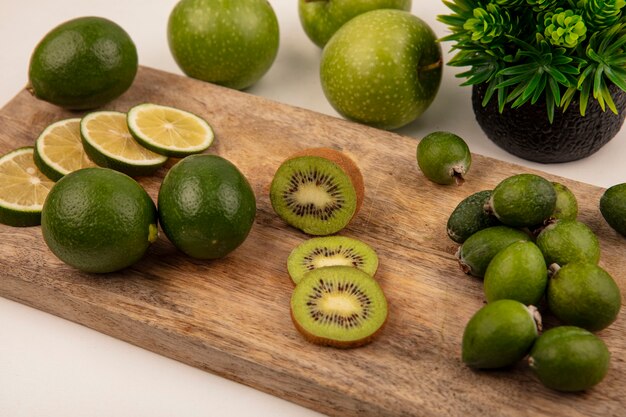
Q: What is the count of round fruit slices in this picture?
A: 6